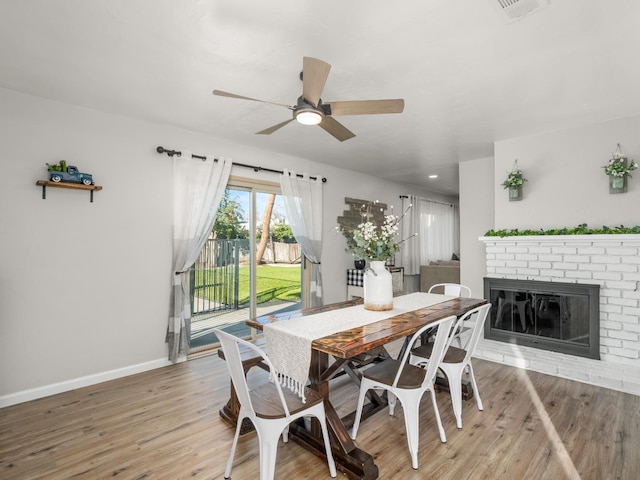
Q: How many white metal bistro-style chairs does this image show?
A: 4